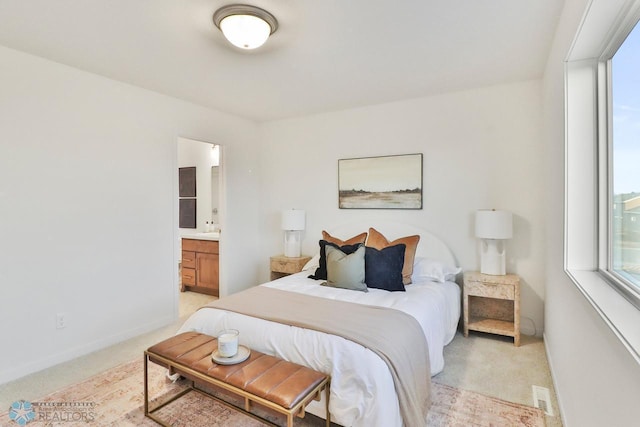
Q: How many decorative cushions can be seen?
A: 5